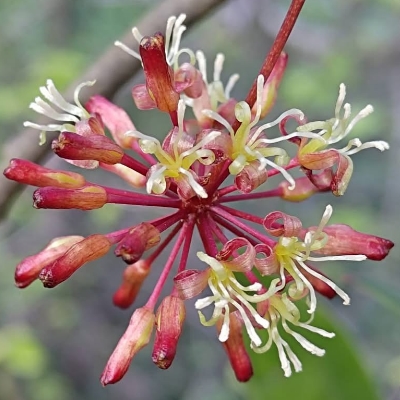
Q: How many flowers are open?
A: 9